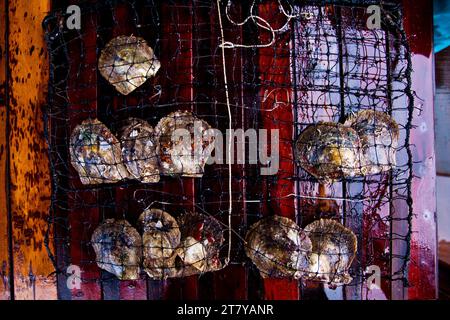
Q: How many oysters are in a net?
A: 11